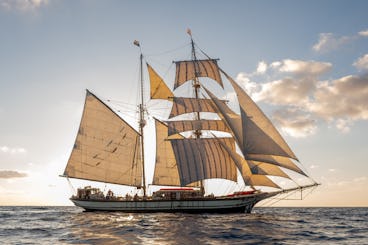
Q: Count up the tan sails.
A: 11